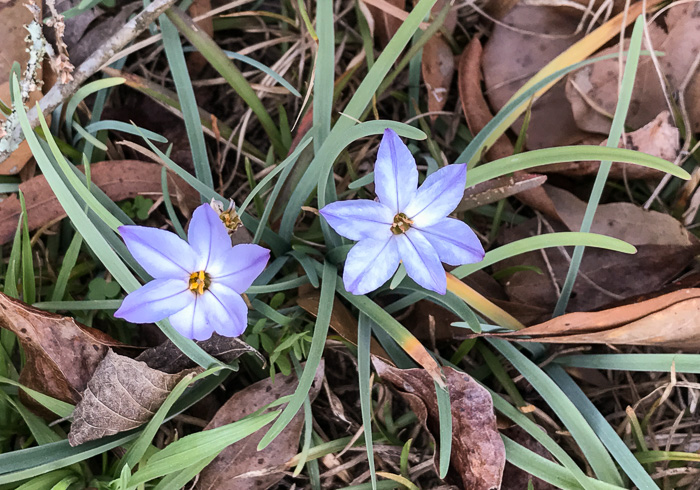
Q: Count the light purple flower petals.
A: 12